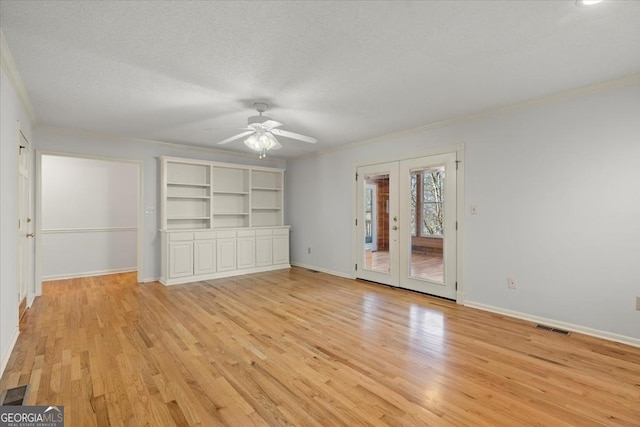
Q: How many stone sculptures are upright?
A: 0